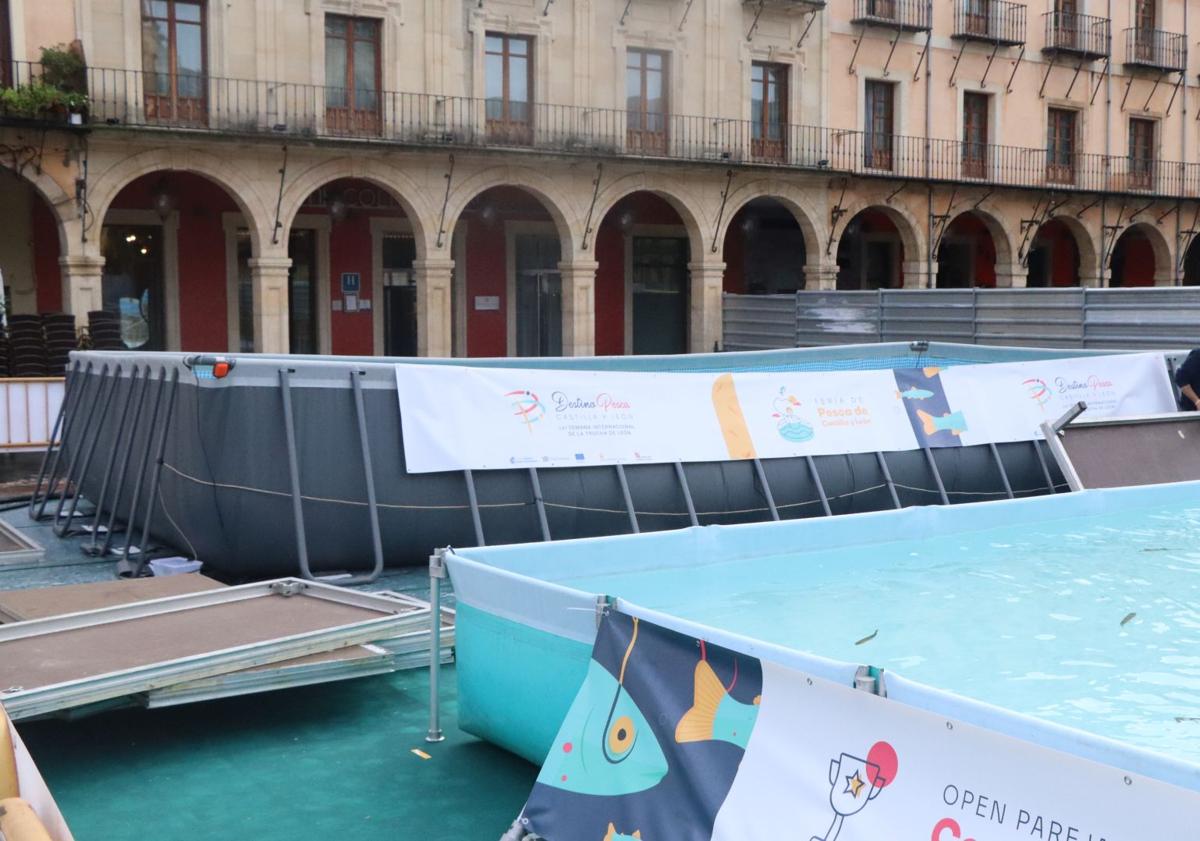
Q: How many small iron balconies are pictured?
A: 4